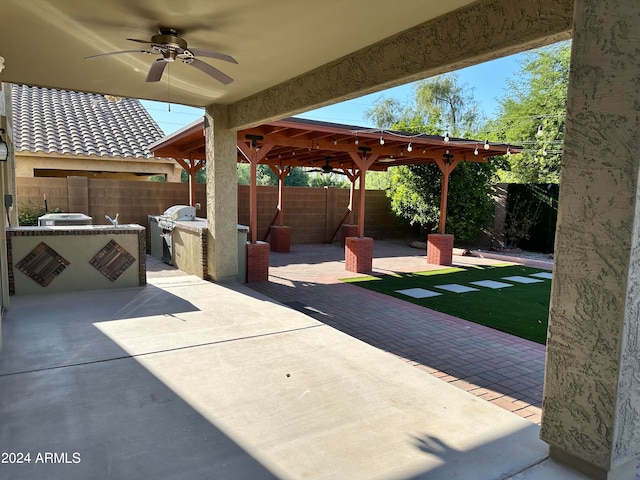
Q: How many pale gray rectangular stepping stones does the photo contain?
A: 5